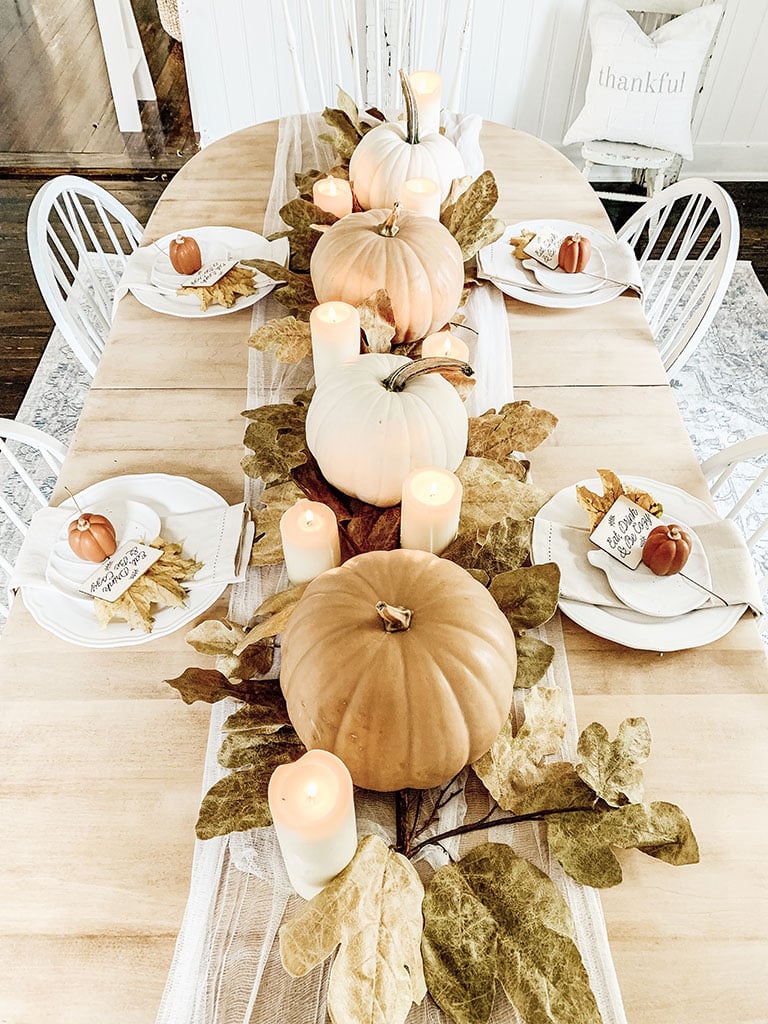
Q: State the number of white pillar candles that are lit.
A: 8